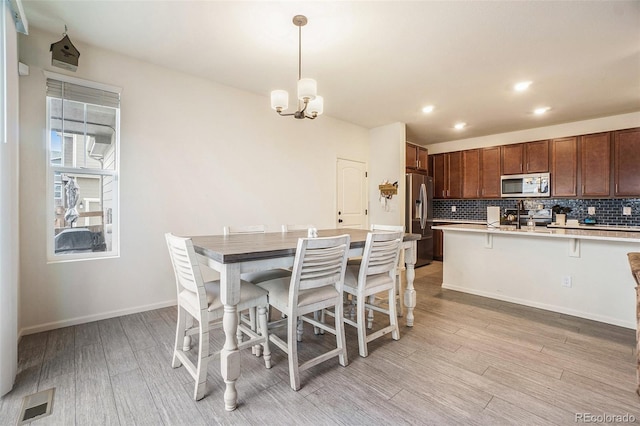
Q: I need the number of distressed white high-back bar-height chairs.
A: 6